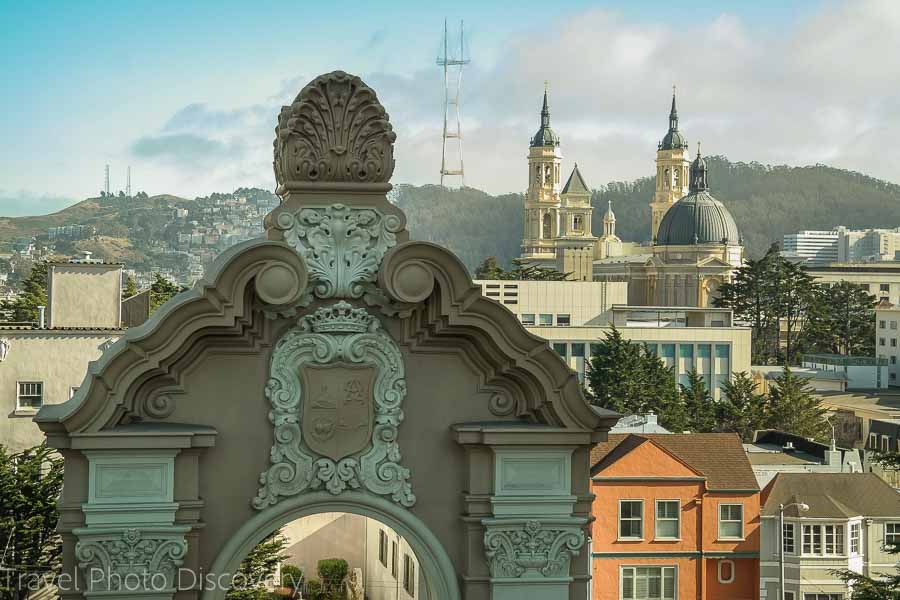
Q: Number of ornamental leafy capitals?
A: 2